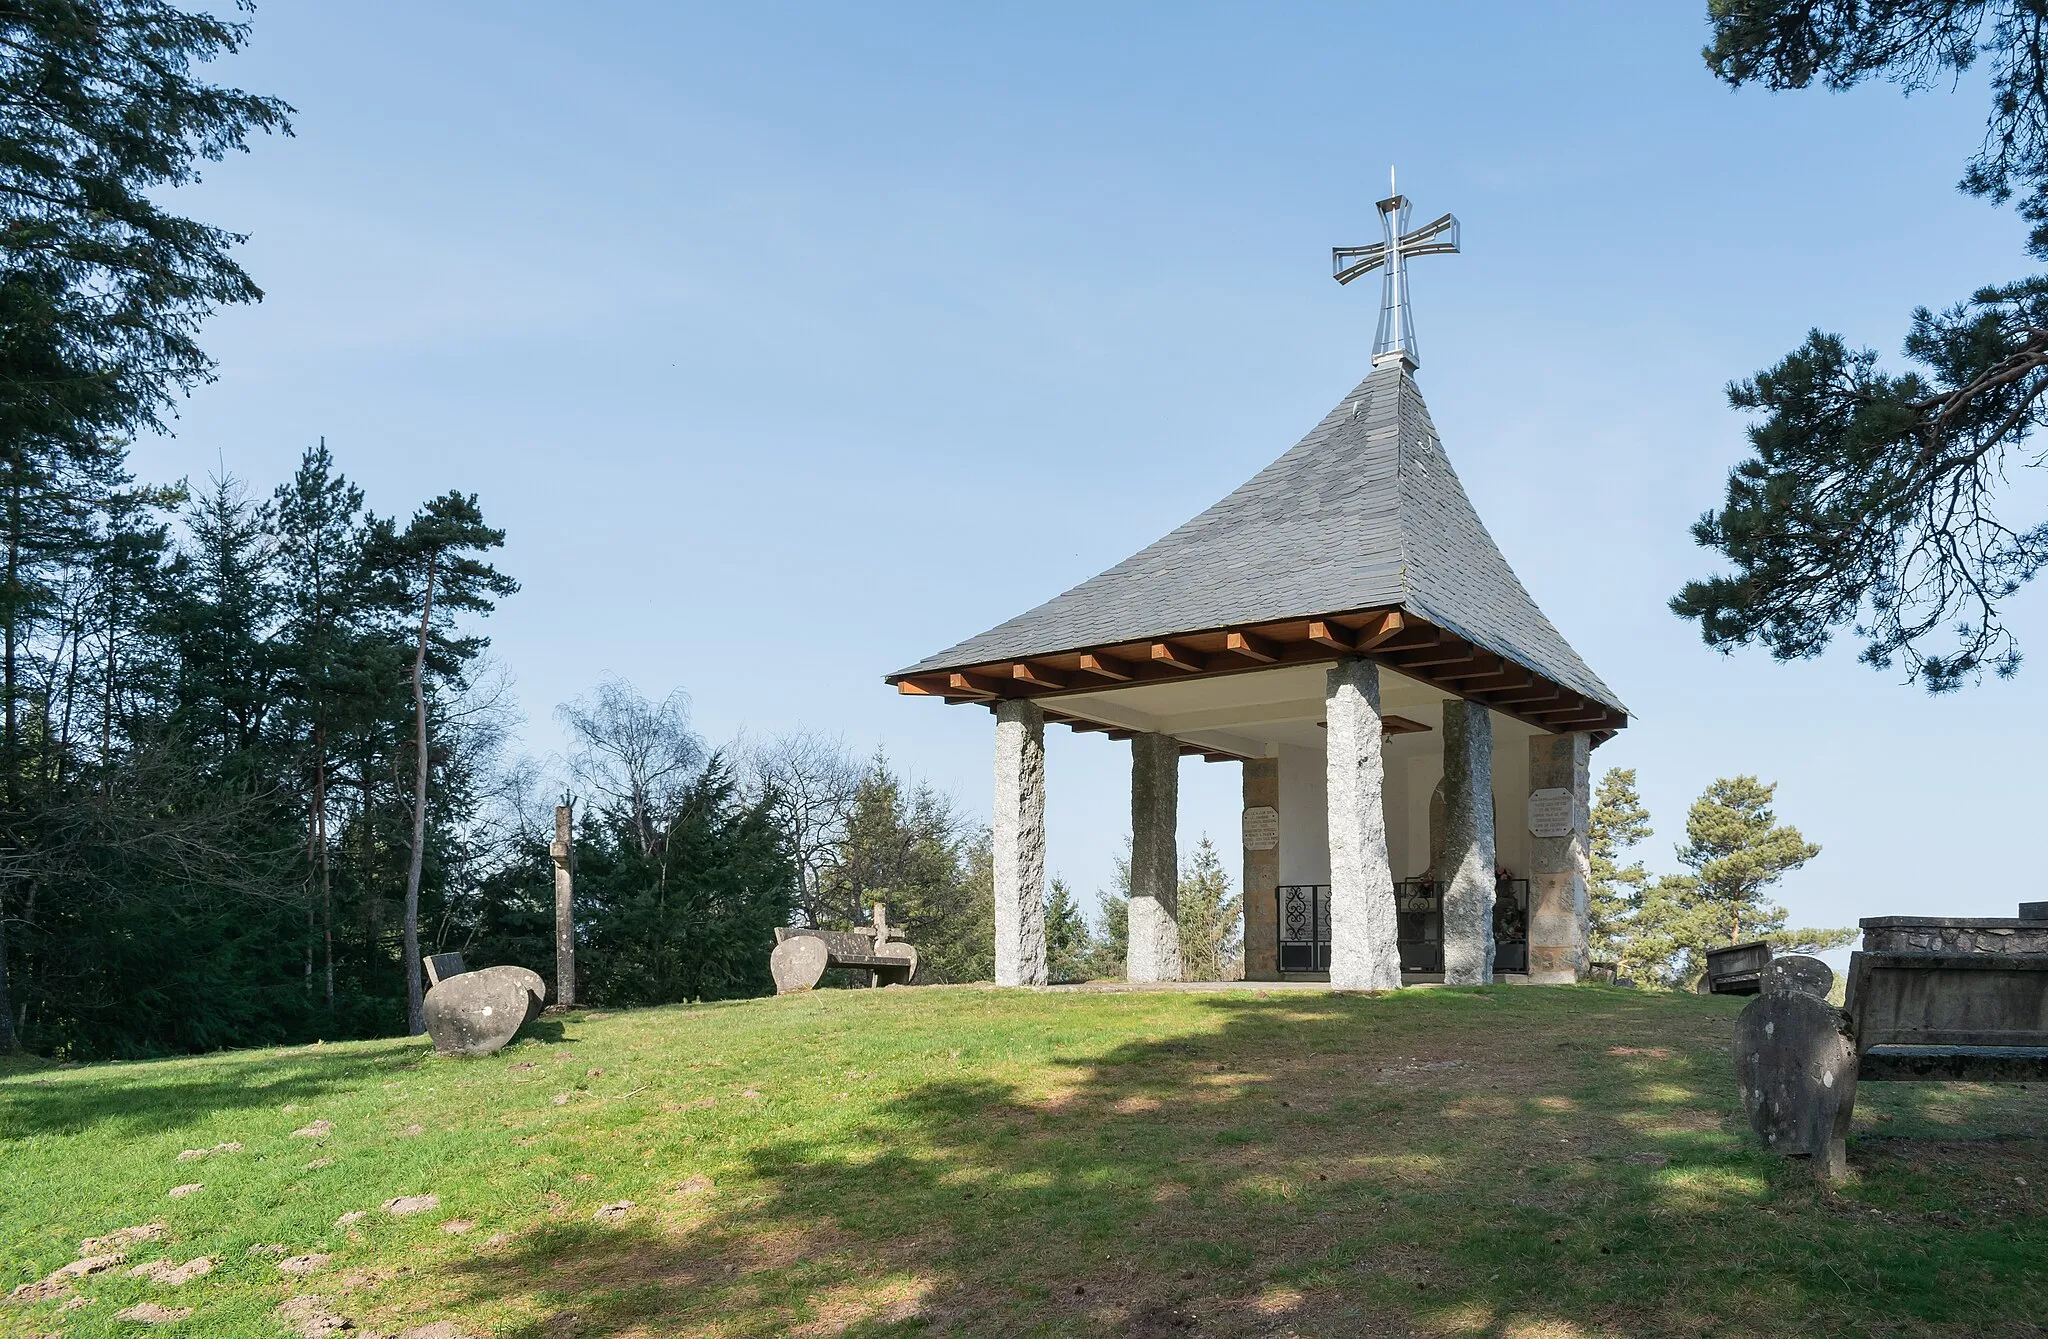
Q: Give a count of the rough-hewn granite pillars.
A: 4